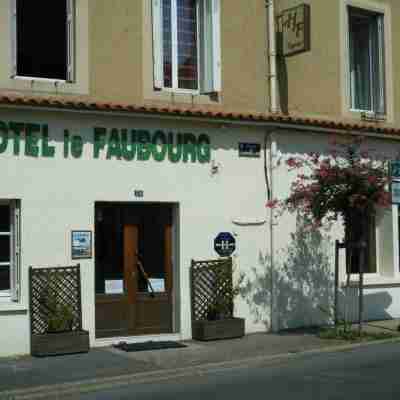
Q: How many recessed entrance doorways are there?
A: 1